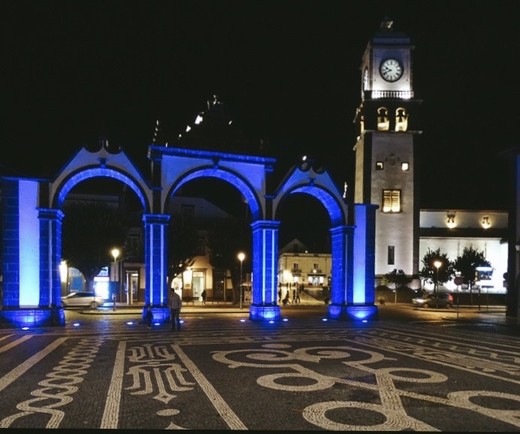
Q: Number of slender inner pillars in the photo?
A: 2